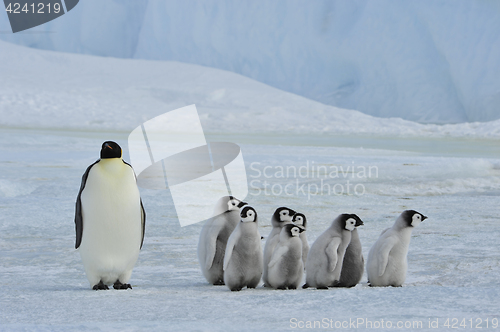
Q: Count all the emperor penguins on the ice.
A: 9